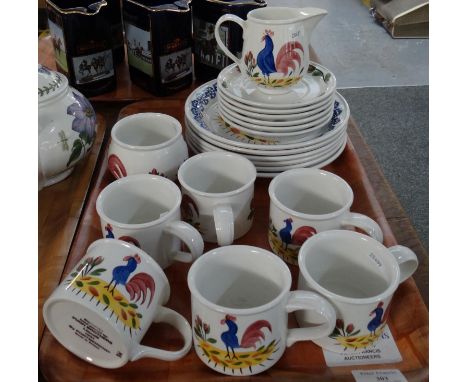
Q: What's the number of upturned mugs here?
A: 1